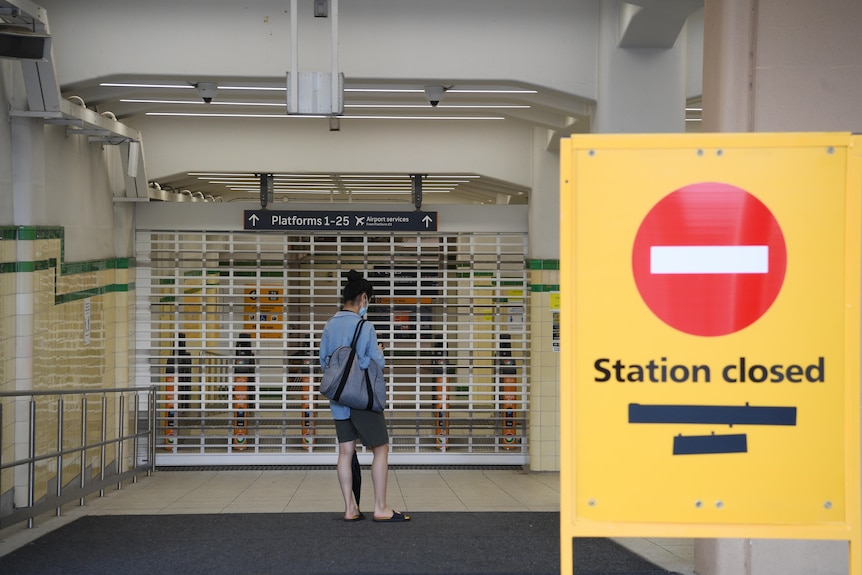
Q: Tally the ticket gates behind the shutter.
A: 5